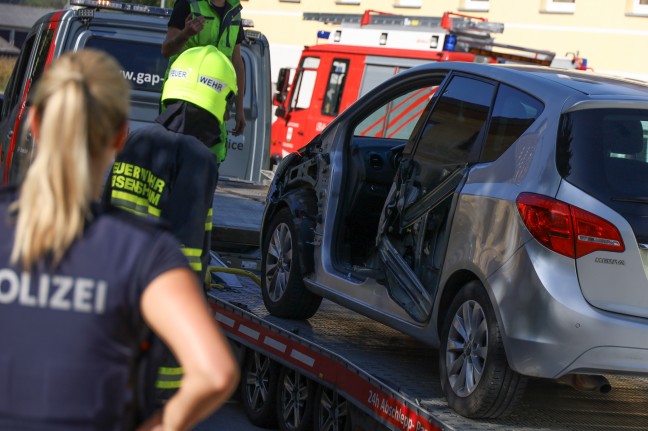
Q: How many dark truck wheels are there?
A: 3